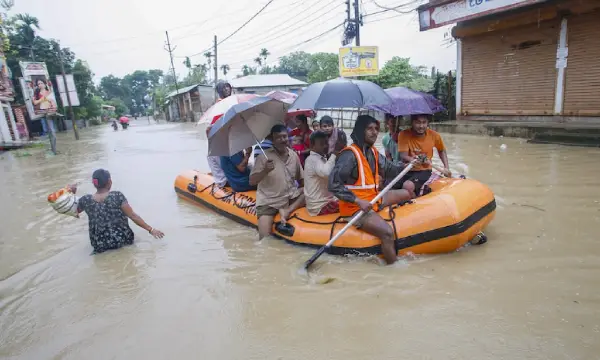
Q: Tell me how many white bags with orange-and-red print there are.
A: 1